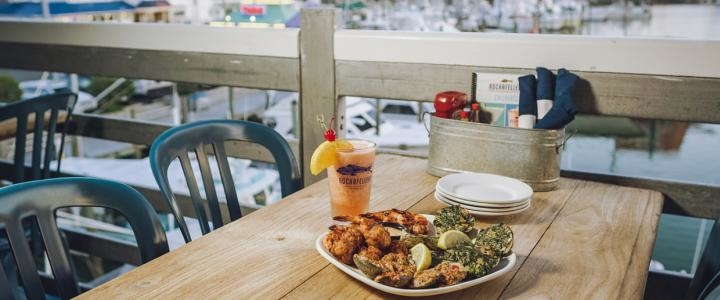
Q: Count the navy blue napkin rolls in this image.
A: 3